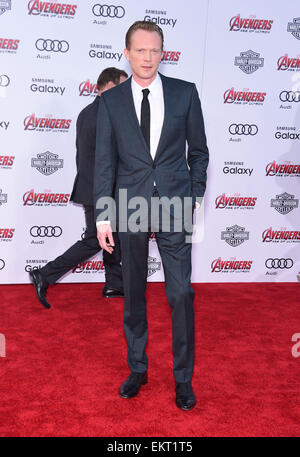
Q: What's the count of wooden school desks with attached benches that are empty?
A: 0